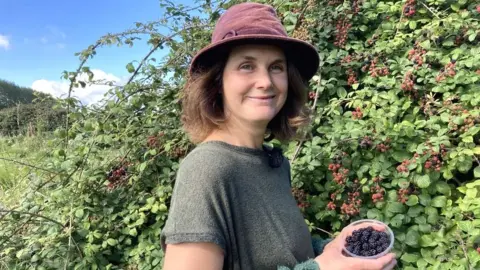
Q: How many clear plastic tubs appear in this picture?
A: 1